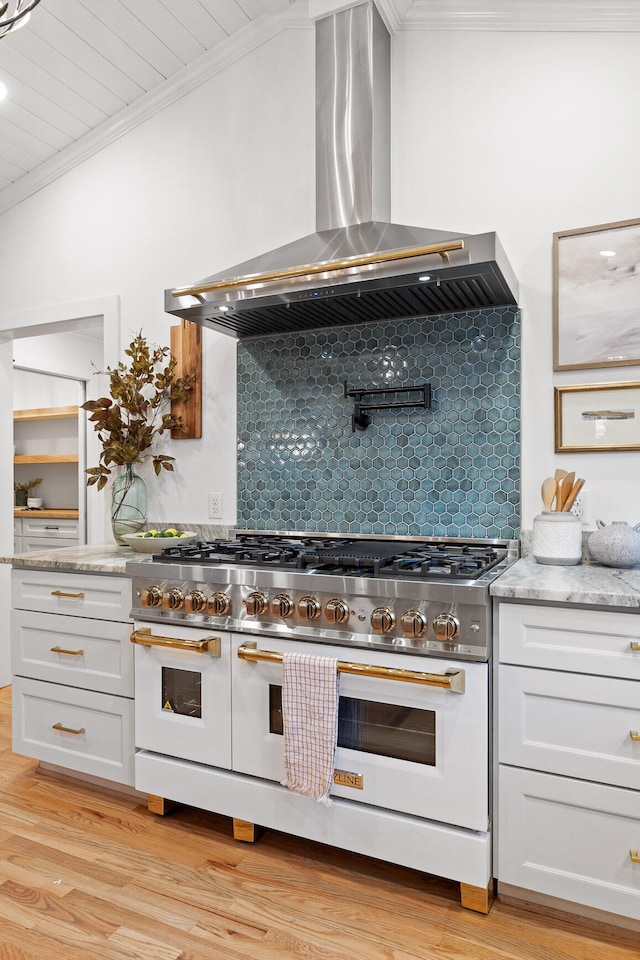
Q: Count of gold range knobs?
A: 11